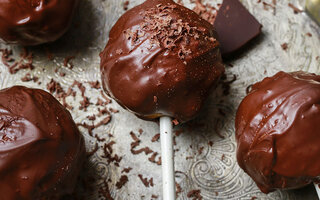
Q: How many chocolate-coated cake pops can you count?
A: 4